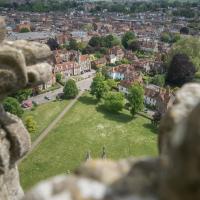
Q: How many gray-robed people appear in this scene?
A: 0